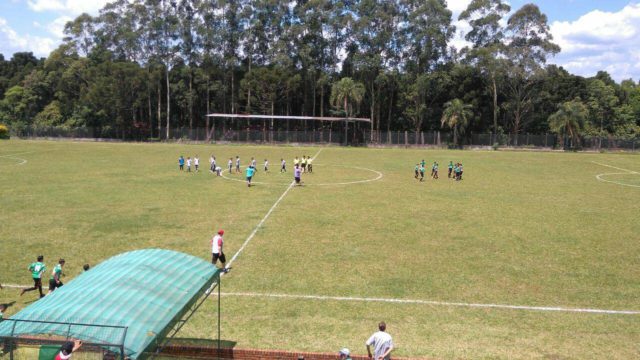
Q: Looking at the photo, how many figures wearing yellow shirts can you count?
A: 3